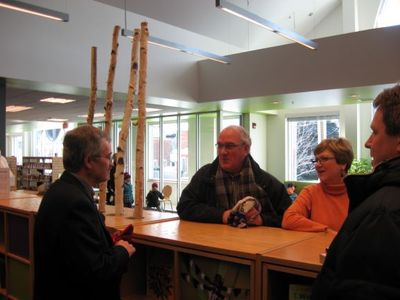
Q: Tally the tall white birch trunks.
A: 4